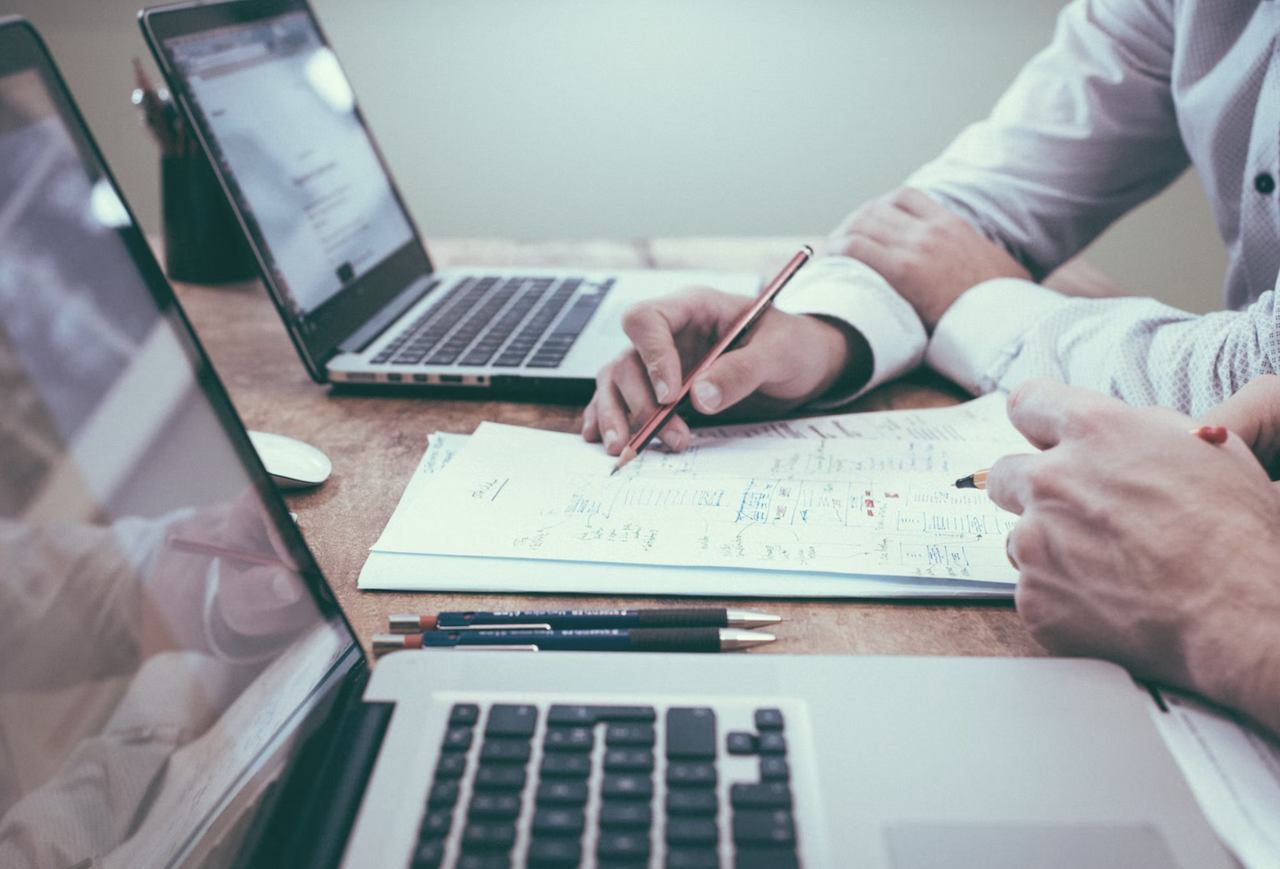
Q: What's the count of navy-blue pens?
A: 2